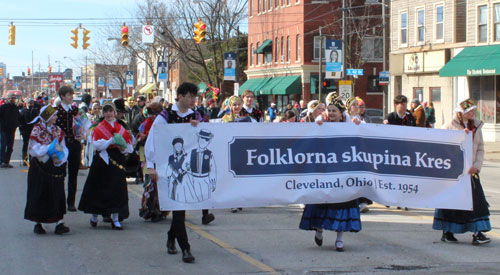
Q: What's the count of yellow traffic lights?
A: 5